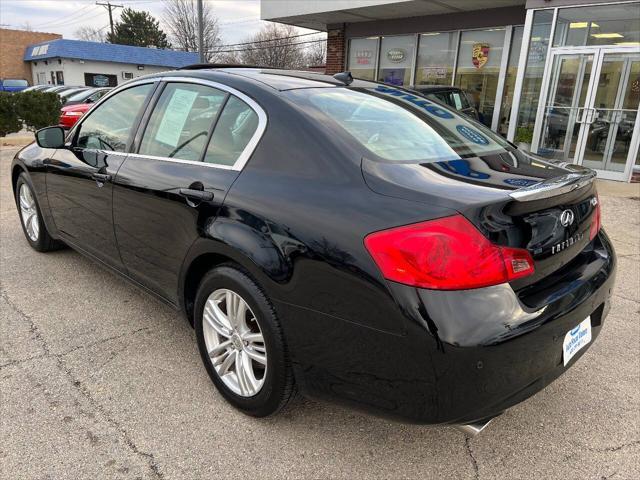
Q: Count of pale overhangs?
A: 1